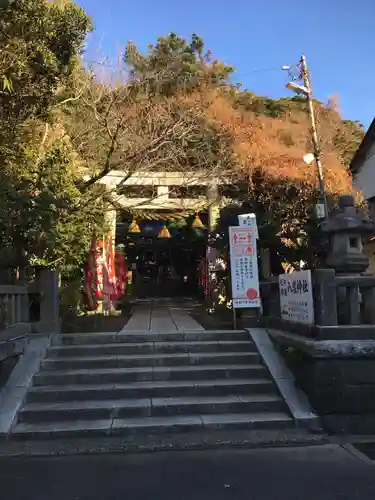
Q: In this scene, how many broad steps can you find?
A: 7